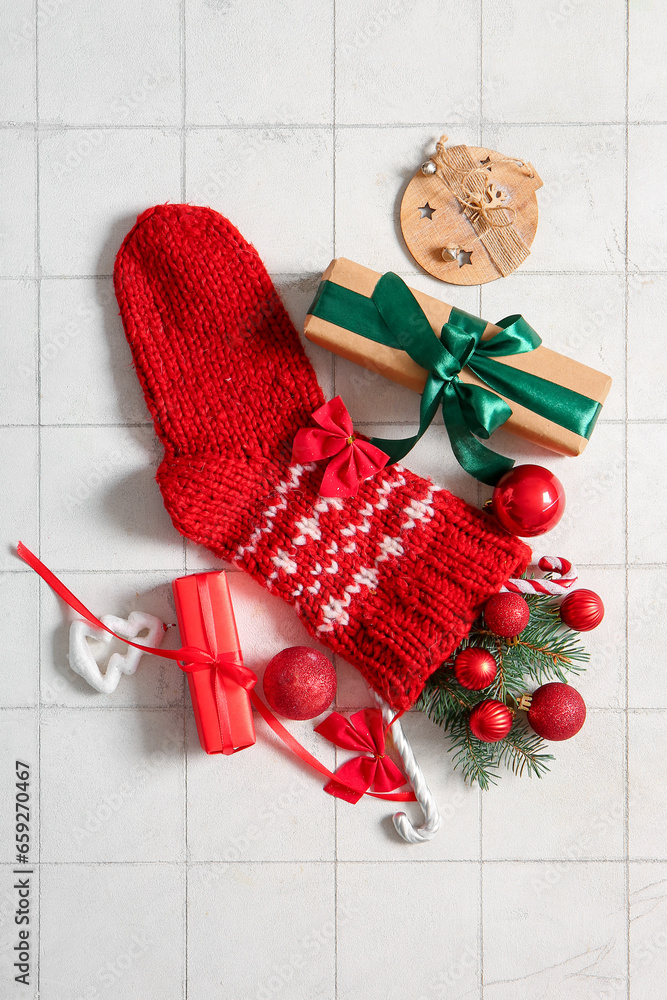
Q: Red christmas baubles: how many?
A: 7